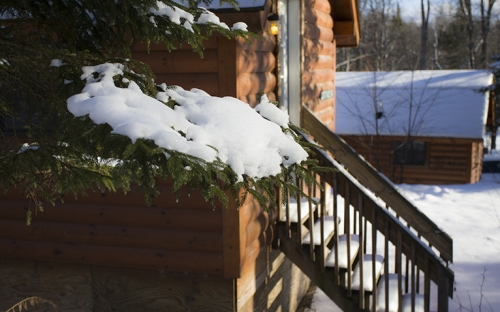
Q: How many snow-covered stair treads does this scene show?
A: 6